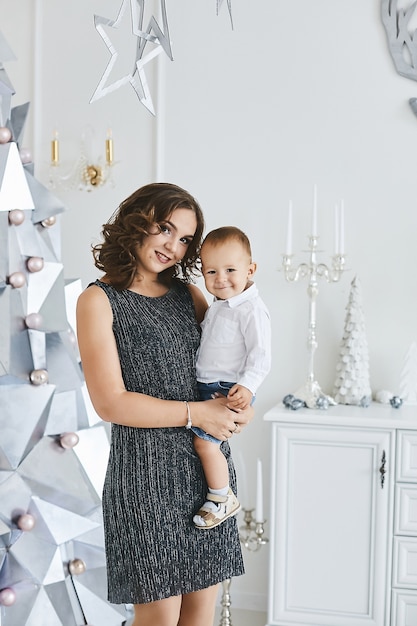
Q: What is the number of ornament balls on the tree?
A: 12